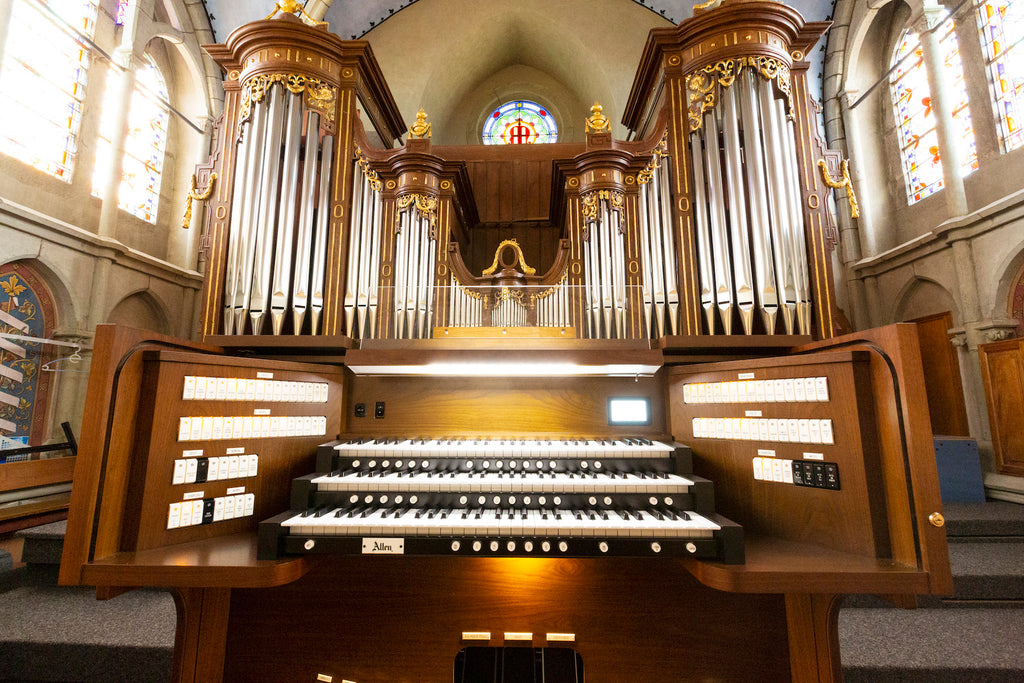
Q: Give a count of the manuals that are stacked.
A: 3